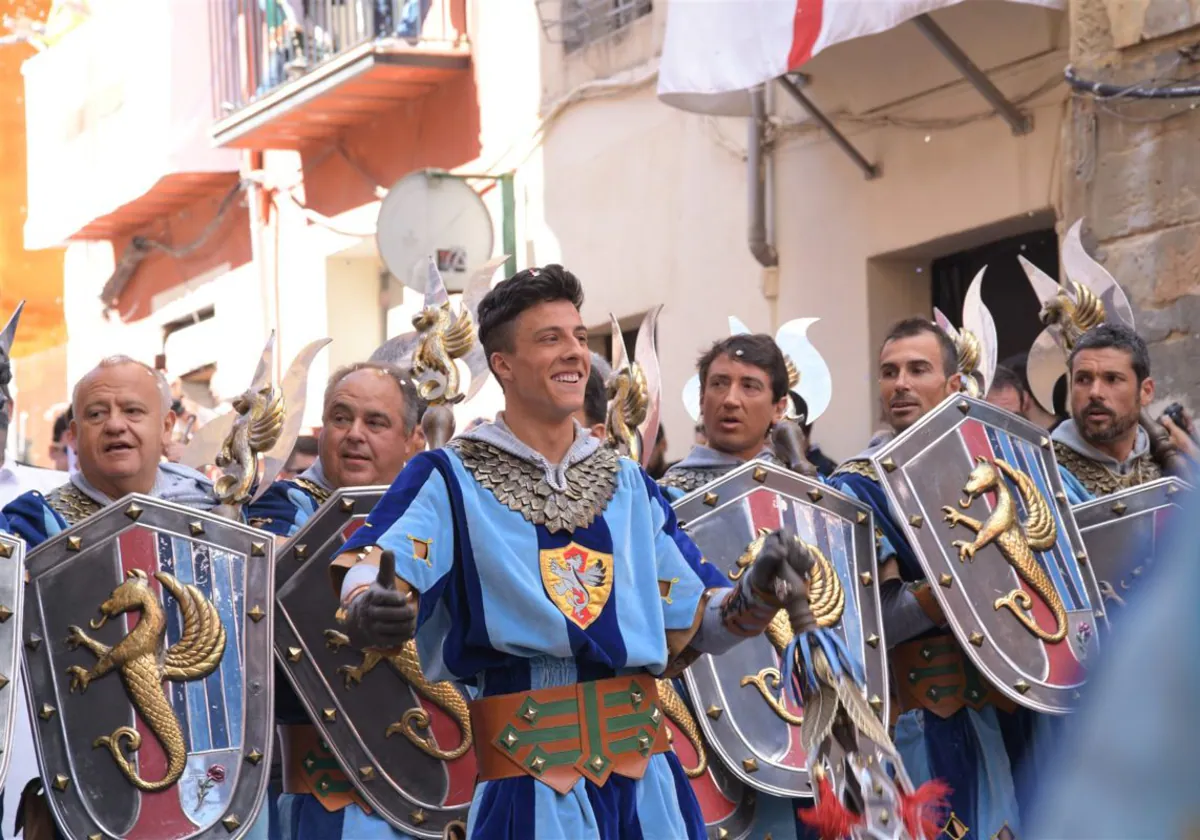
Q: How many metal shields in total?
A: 7